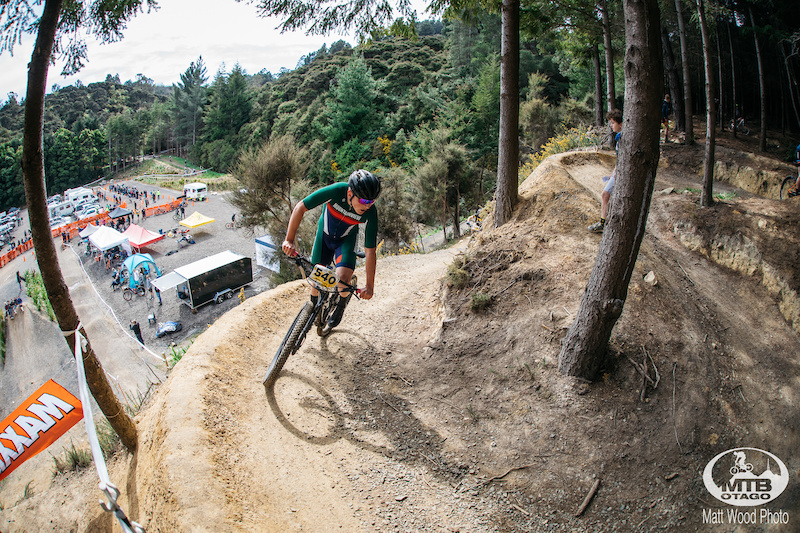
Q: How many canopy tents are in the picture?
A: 7